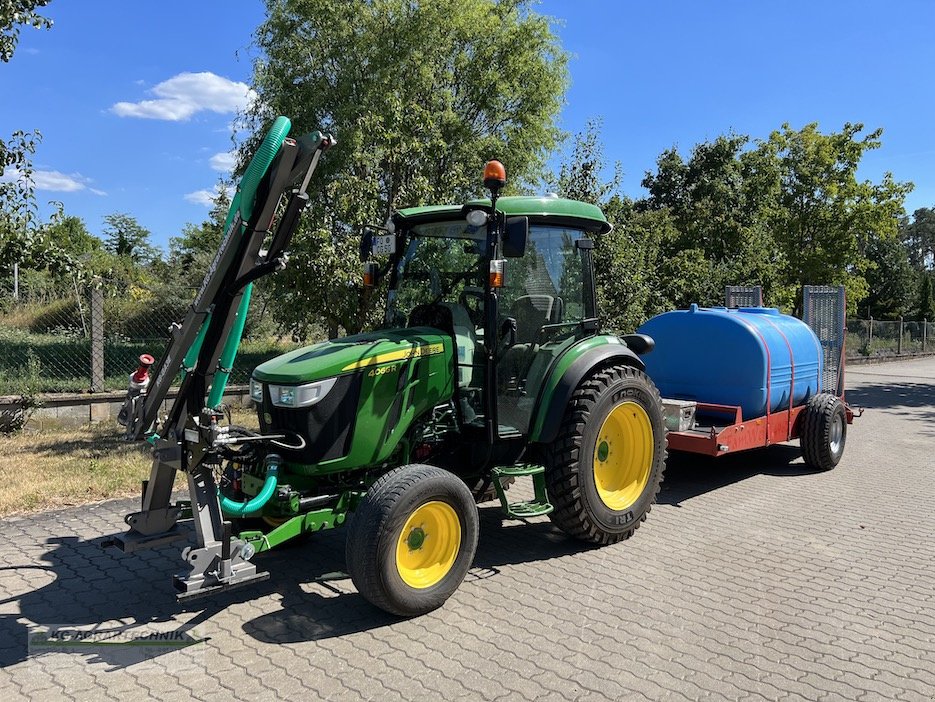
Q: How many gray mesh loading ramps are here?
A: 2